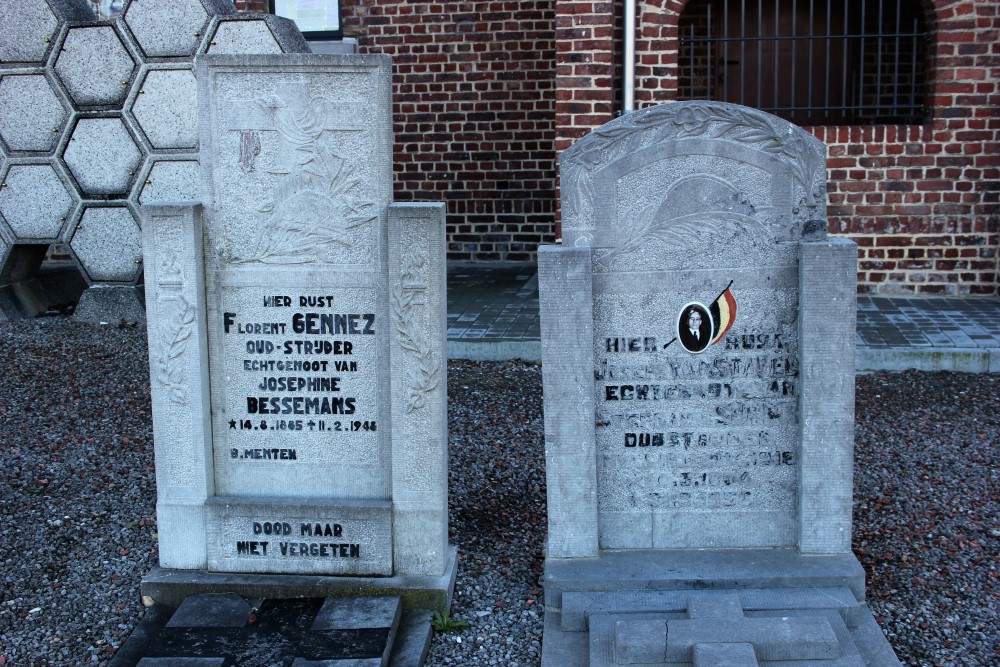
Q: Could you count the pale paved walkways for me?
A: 1